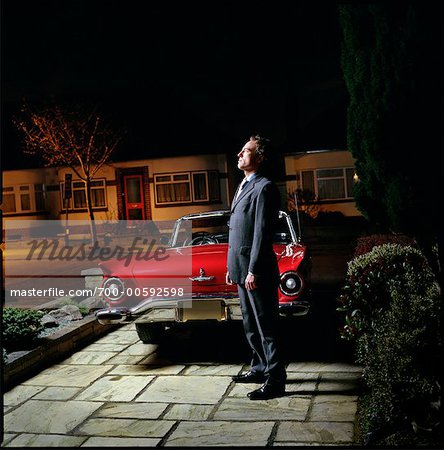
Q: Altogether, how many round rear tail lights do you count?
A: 2